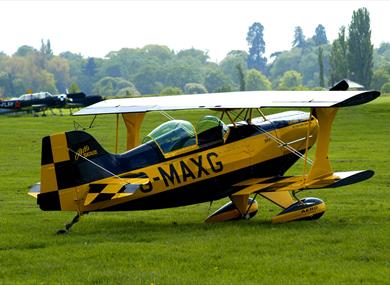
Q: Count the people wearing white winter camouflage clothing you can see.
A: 0